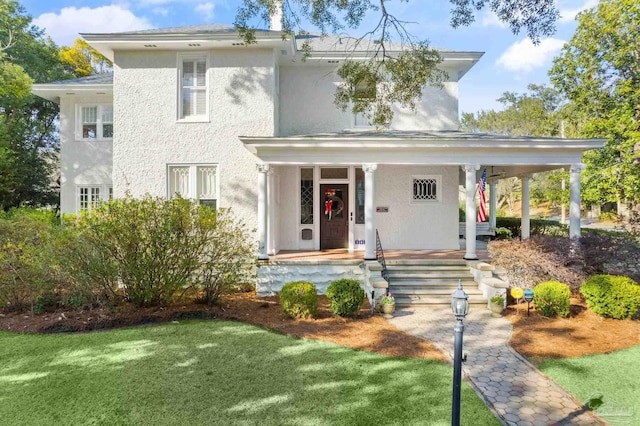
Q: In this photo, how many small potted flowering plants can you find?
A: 2